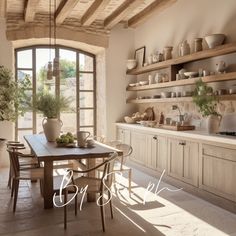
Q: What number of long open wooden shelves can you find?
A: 3